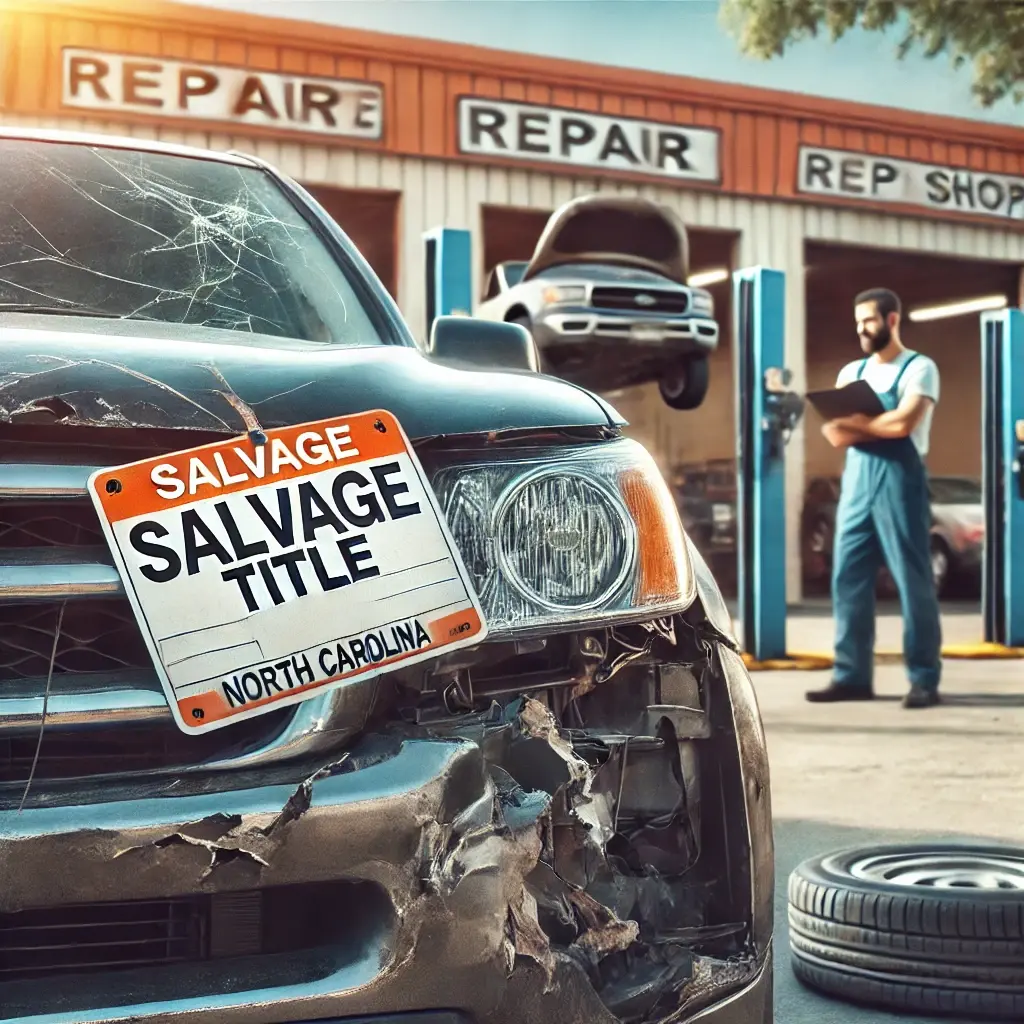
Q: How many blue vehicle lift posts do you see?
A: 3